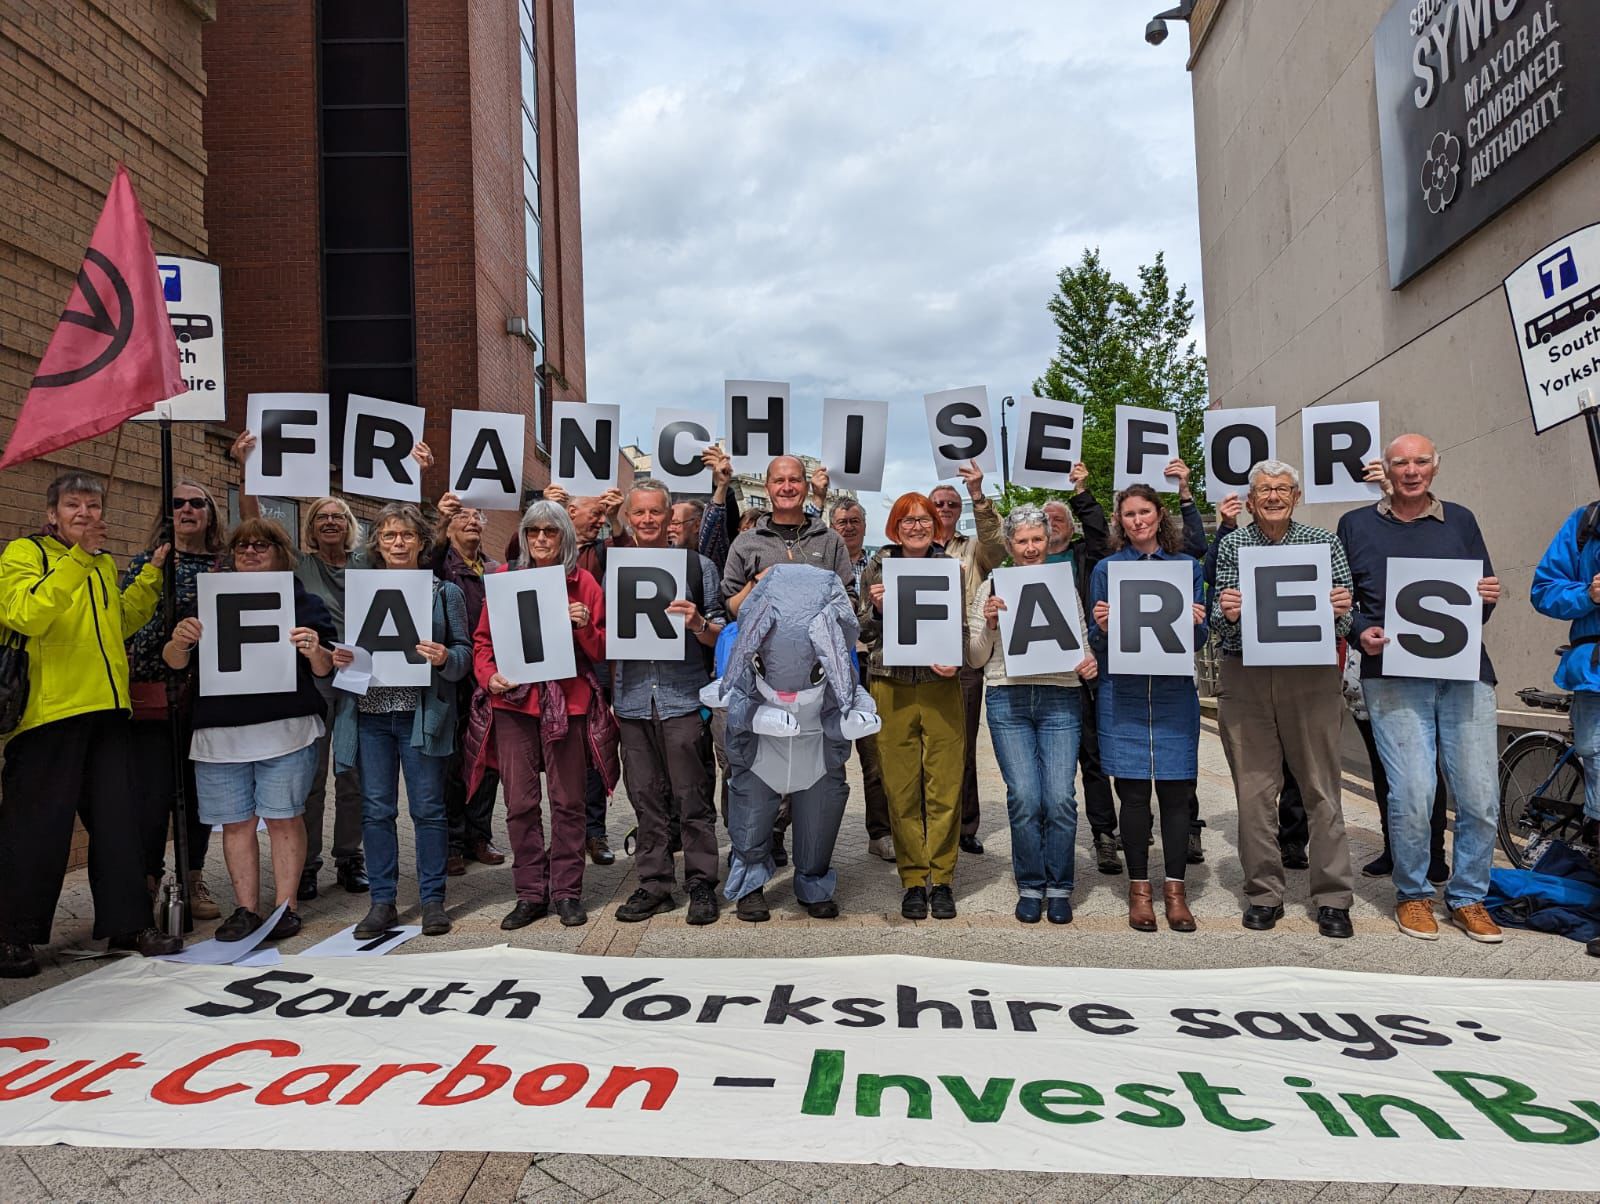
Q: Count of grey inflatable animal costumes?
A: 1